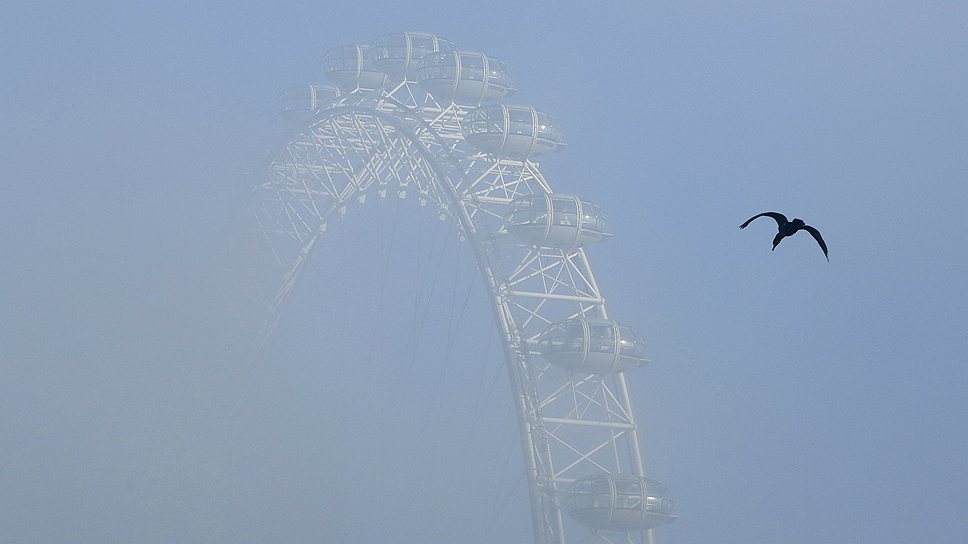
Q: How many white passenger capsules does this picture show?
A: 8